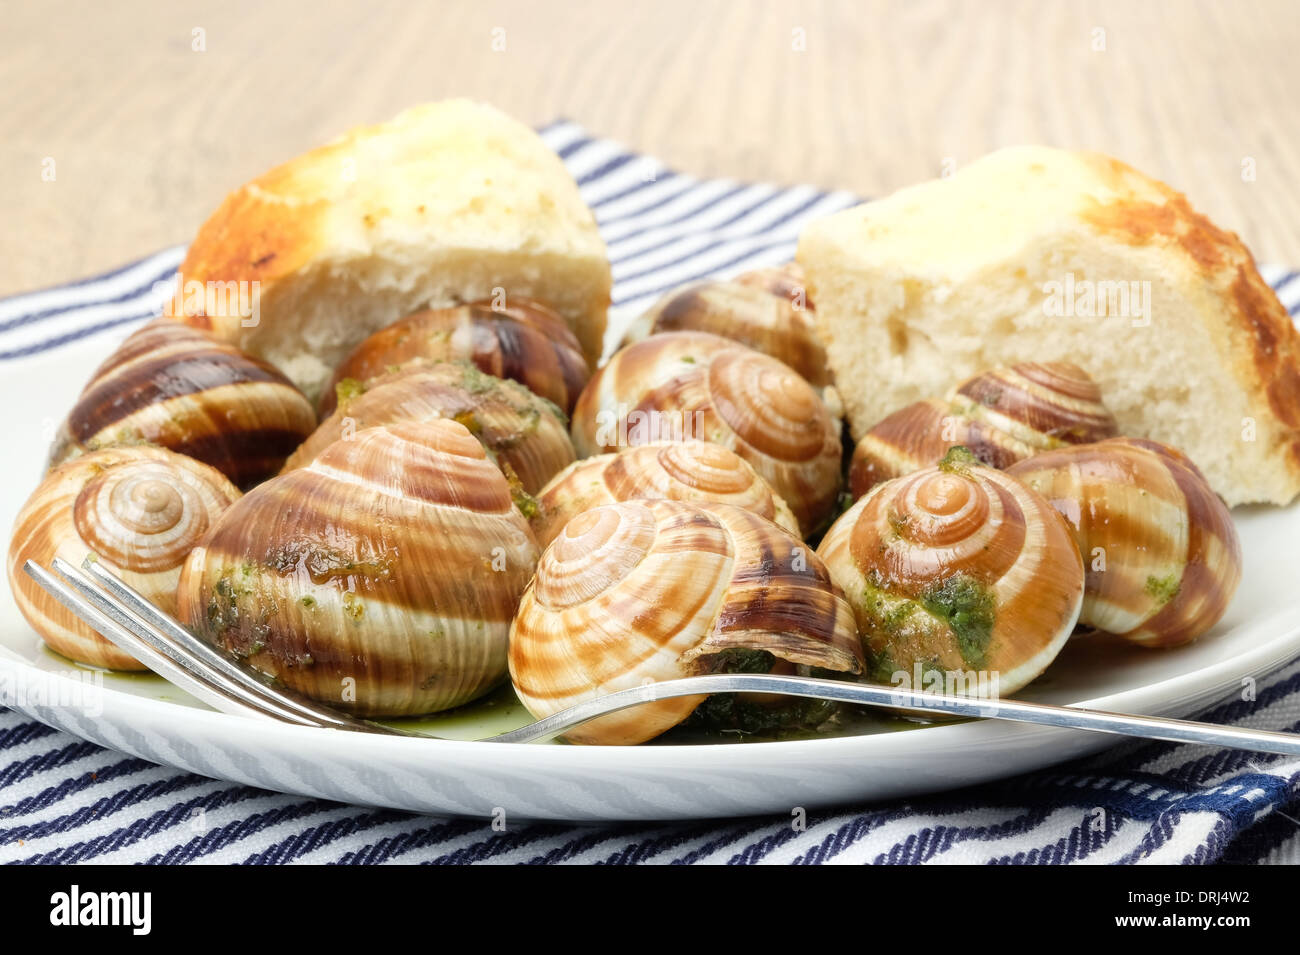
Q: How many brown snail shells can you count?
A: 12